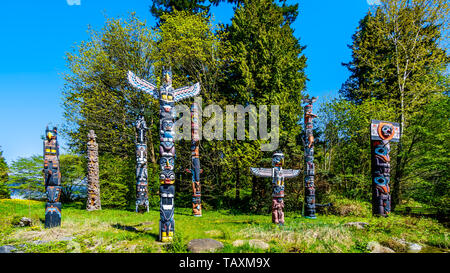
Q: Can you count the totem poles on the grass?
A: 8